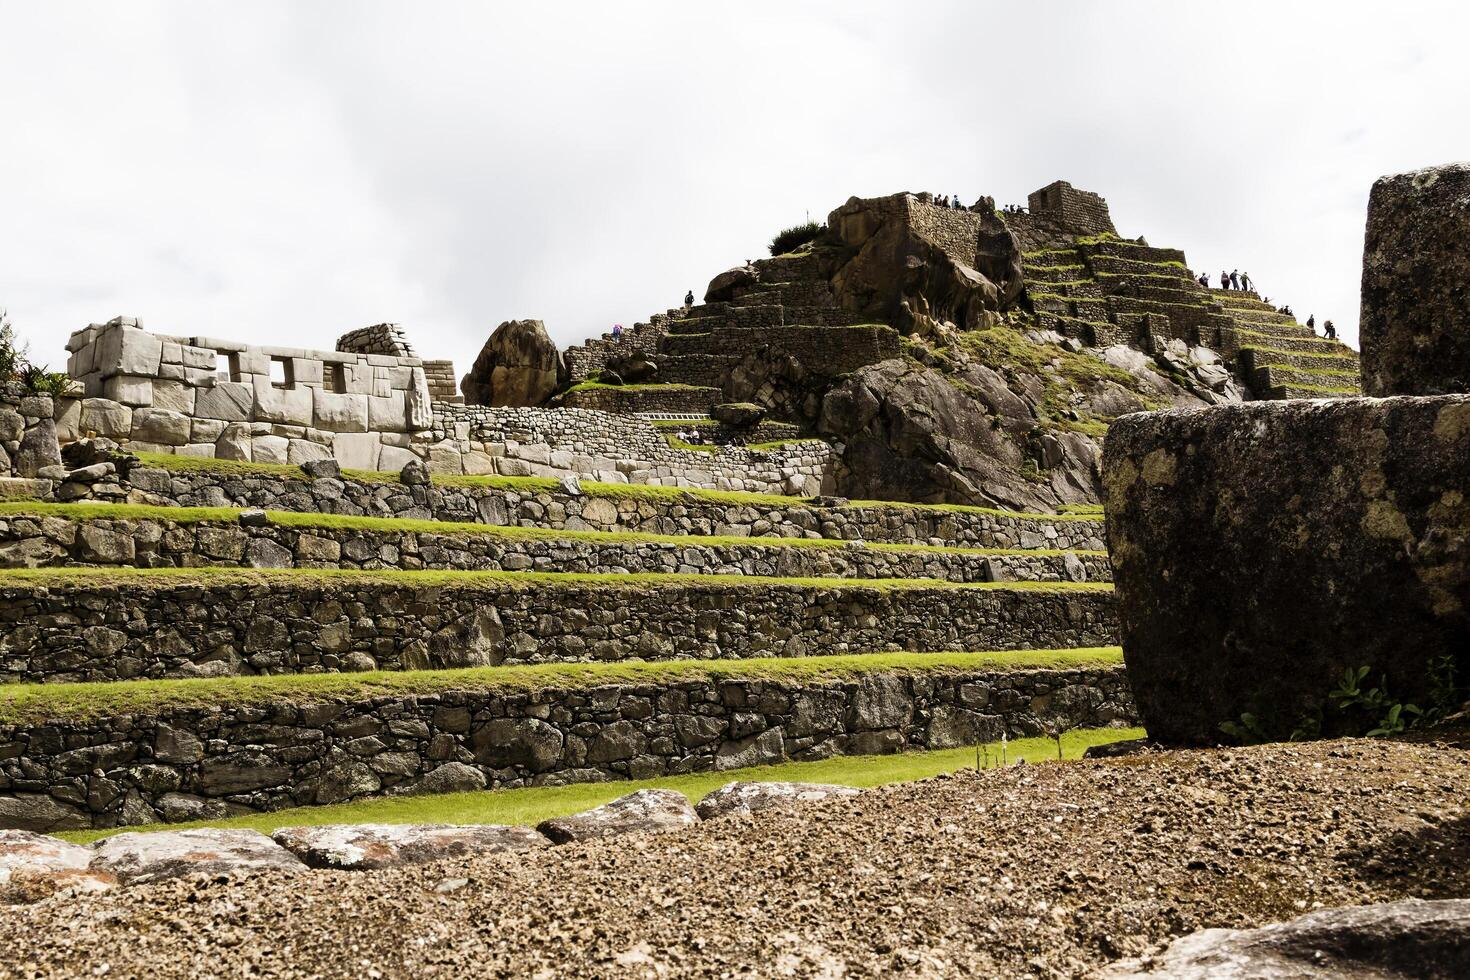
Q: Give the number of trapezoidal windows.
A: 3